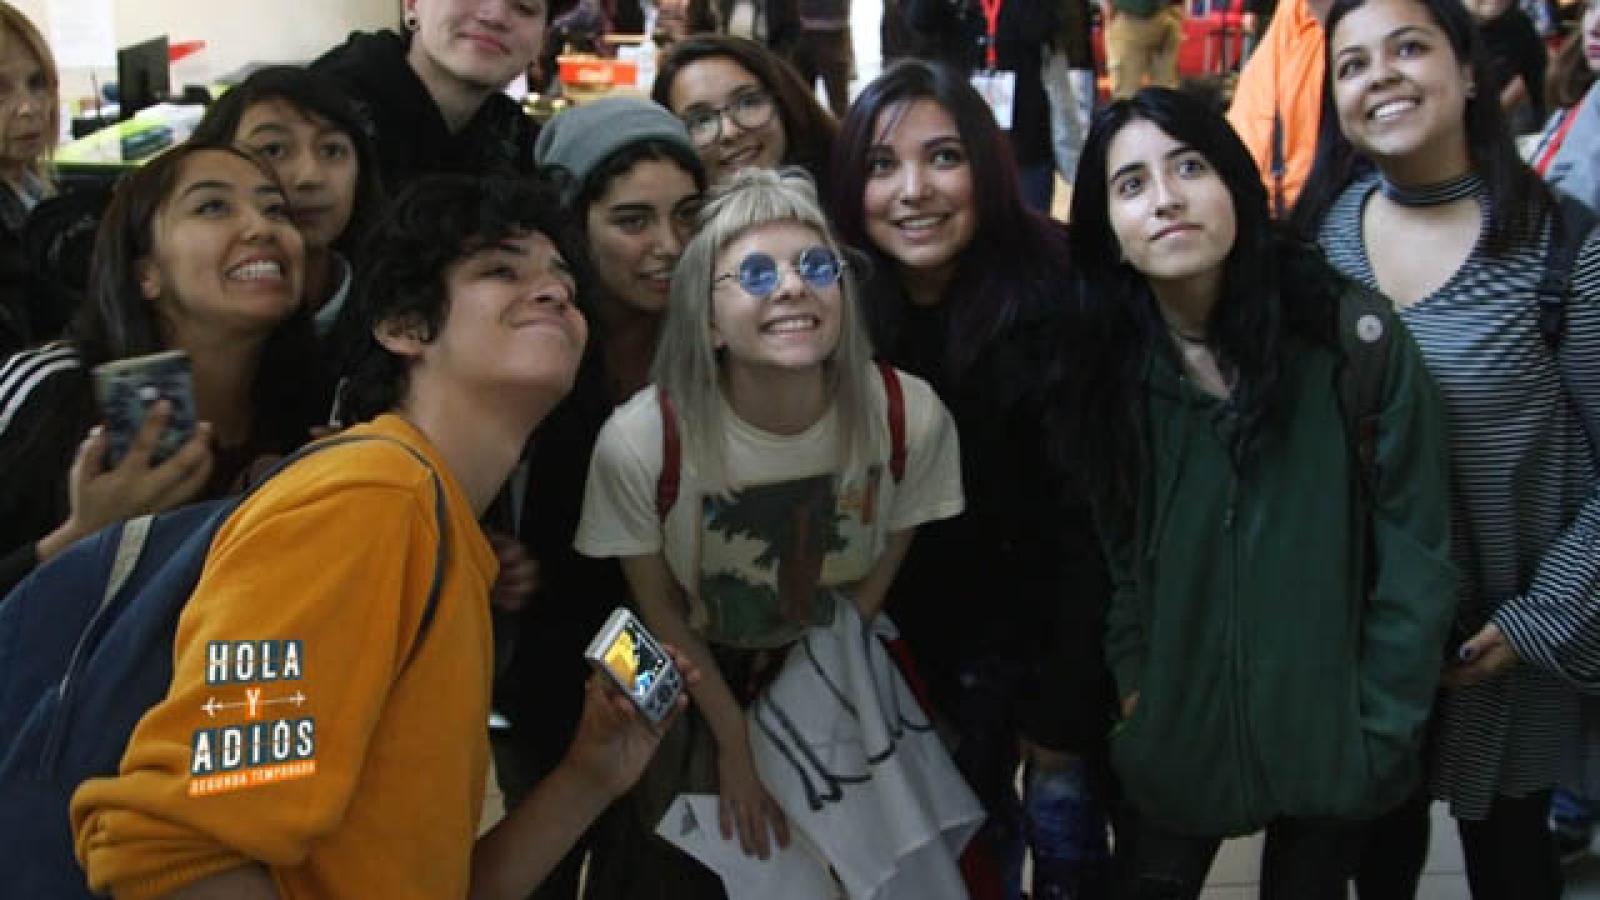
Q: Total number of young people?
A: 10